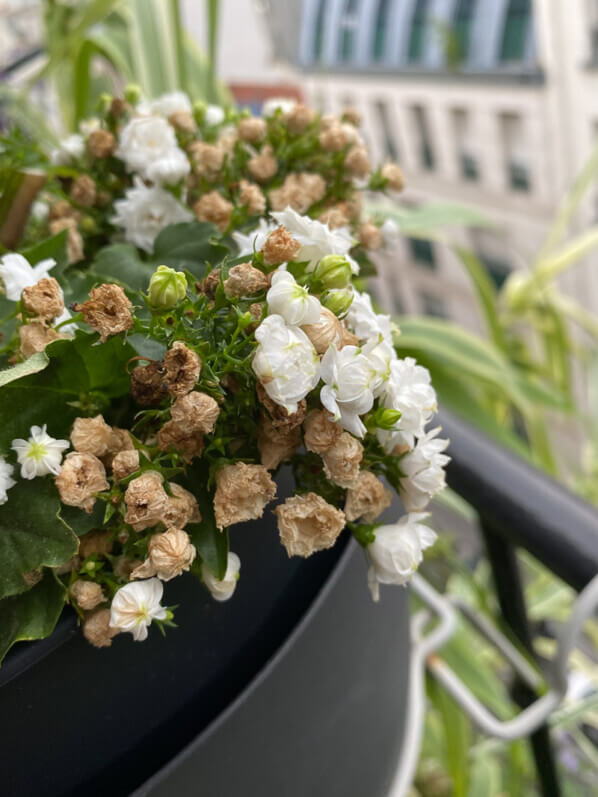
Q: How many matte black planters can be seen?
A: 1